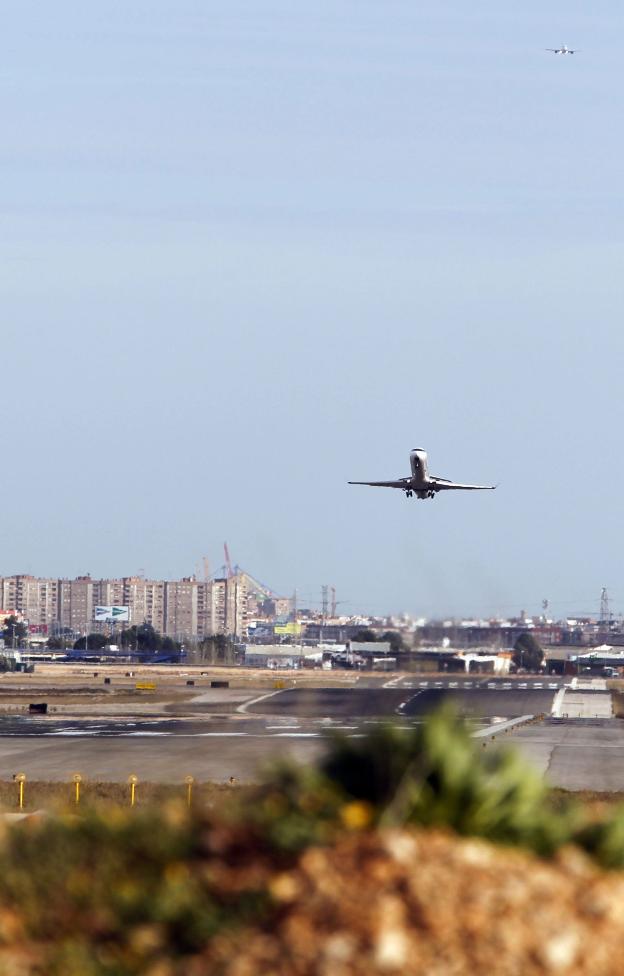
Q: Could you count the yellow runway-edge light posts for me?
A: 4